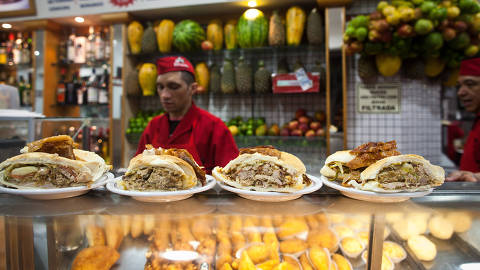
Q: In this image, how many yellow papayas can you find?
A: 7